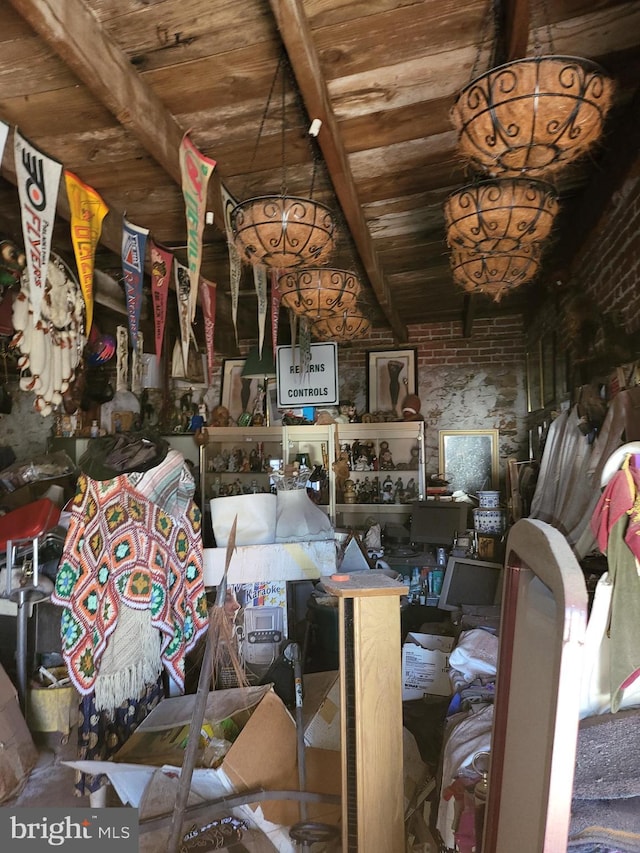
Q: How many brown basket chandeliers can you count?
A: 6